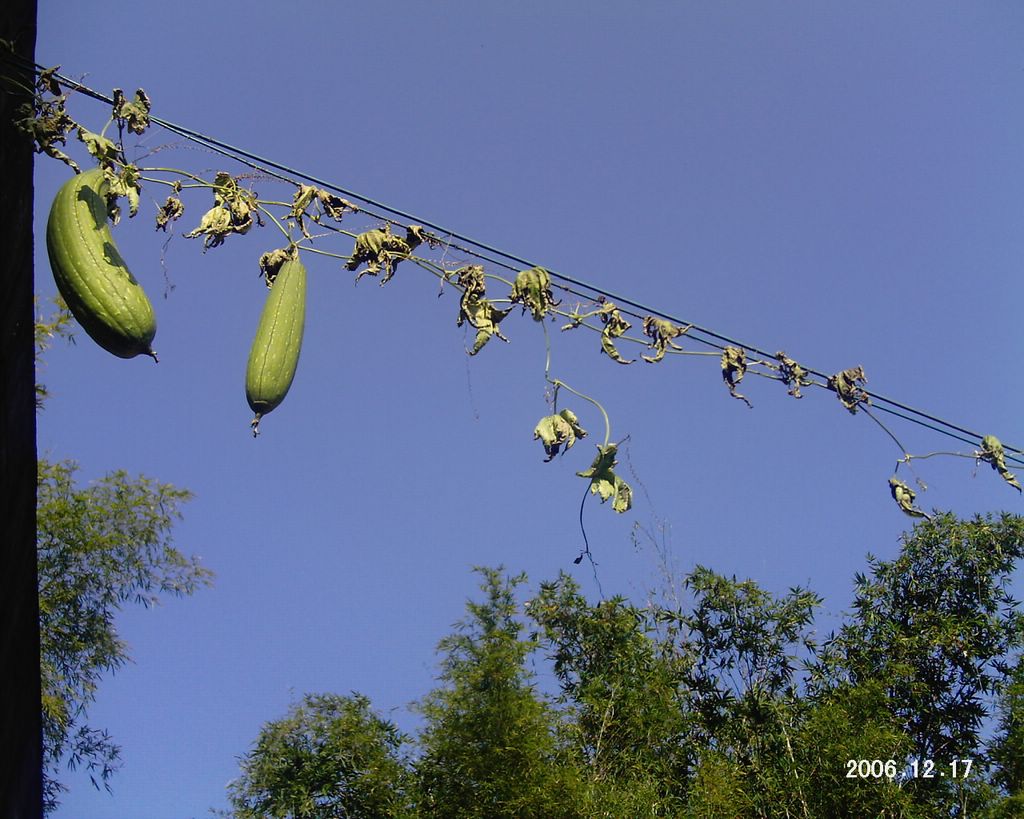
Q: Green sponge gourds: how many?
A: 2